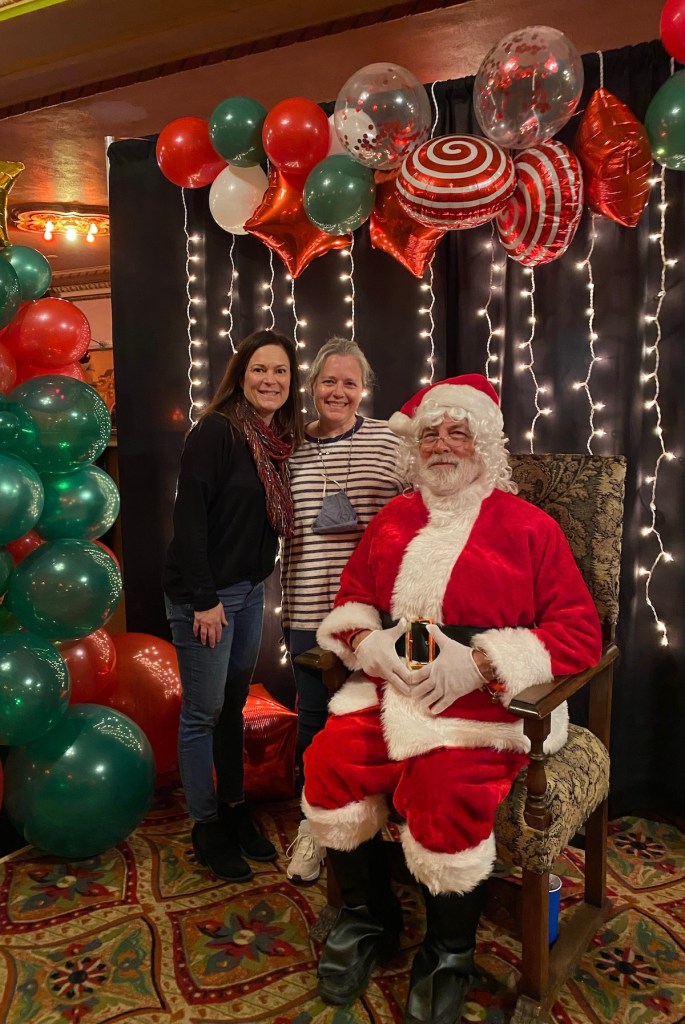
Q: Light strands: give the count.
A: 10